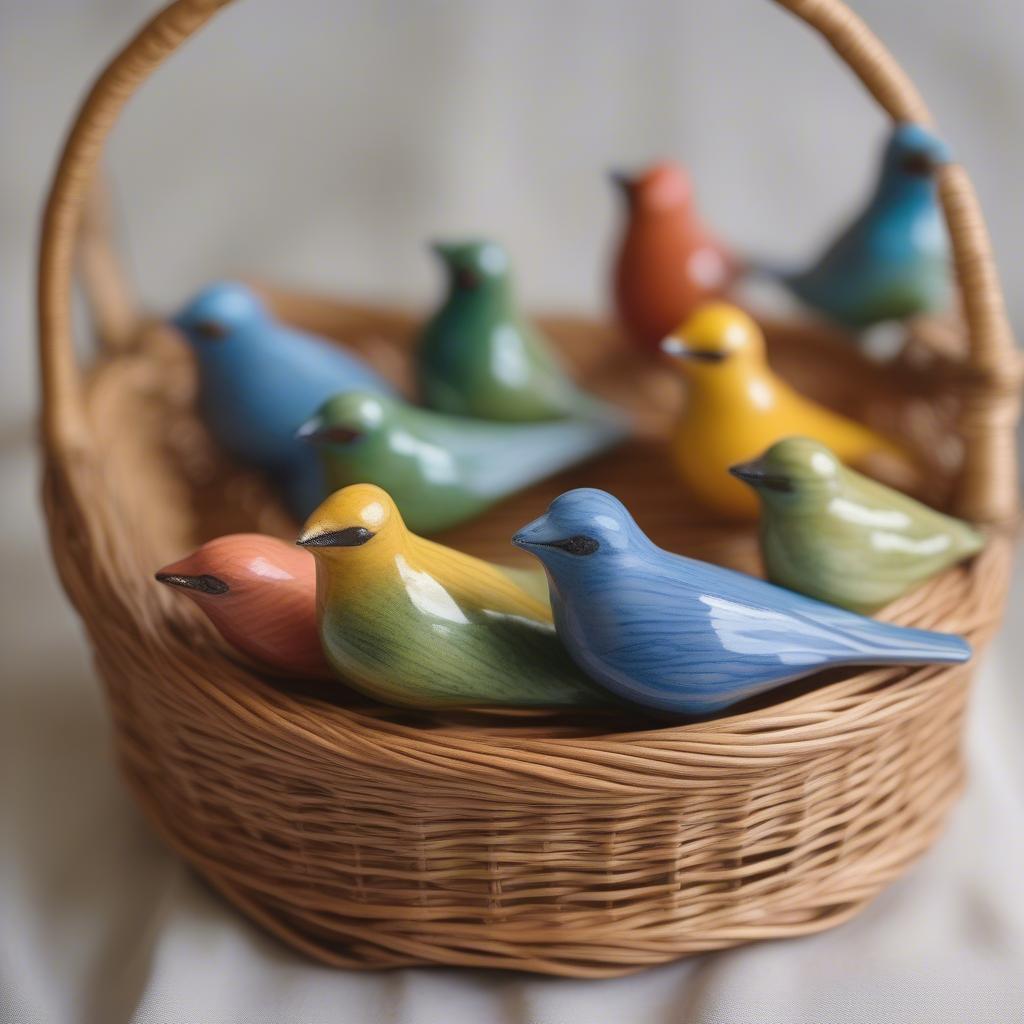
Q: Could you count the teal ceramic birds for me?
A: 1